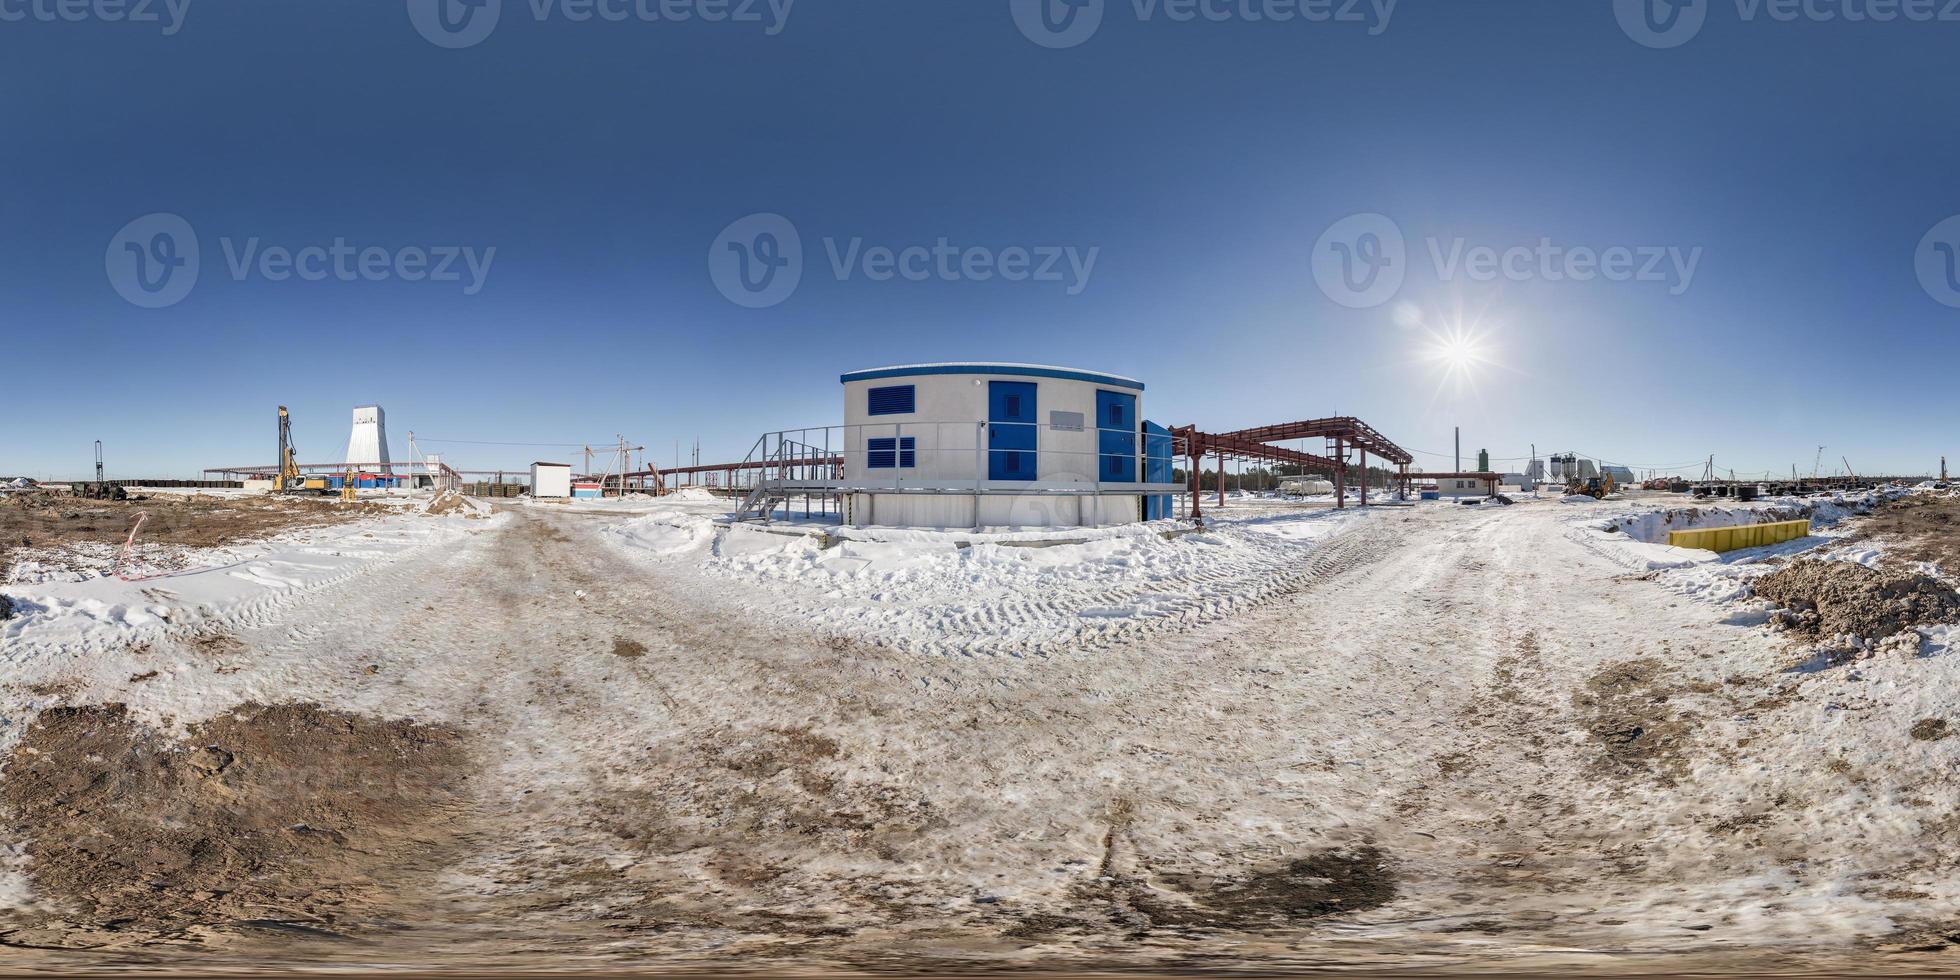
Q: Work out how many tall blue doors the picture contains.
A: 2